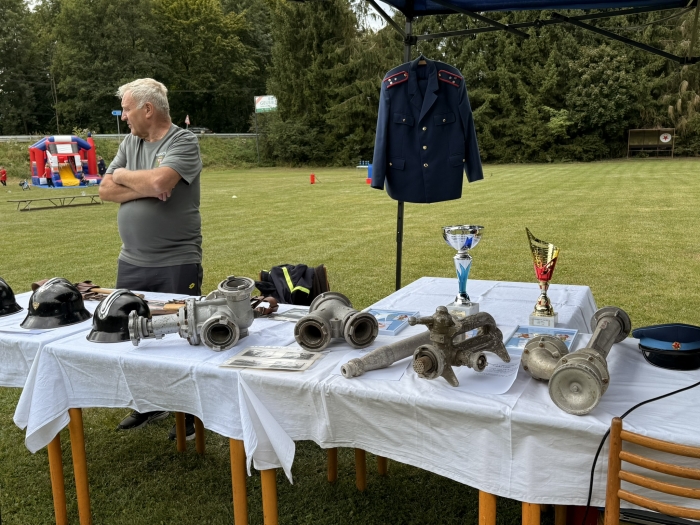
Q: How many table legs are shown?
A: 12